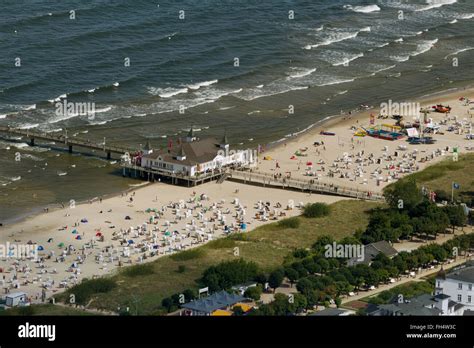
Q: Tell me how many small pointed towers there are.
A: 4